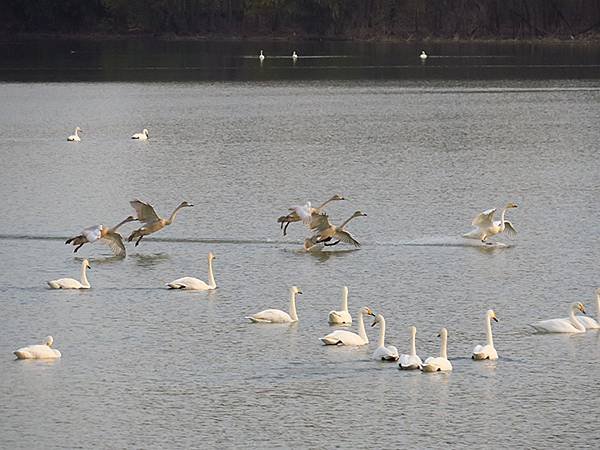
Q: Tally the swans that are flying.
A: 5